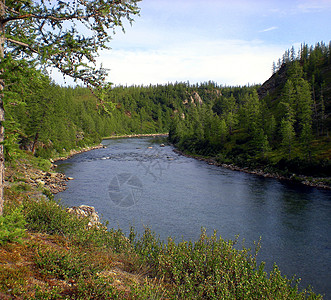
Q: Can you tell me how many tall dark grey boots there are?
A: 0